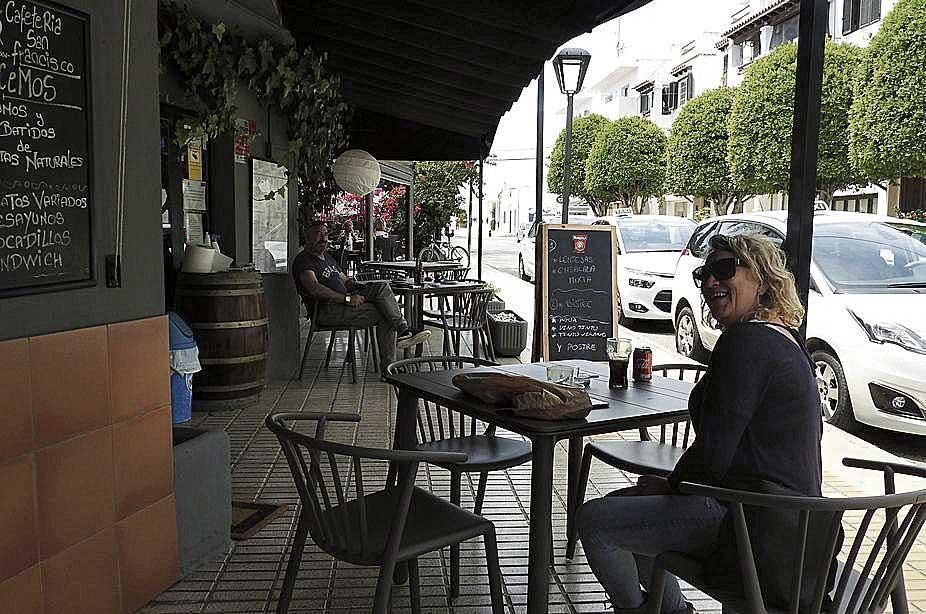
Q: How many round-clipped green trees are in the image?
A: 5